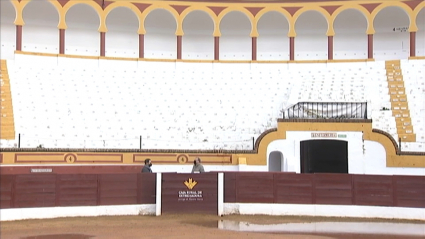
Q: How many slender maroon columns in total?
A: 11